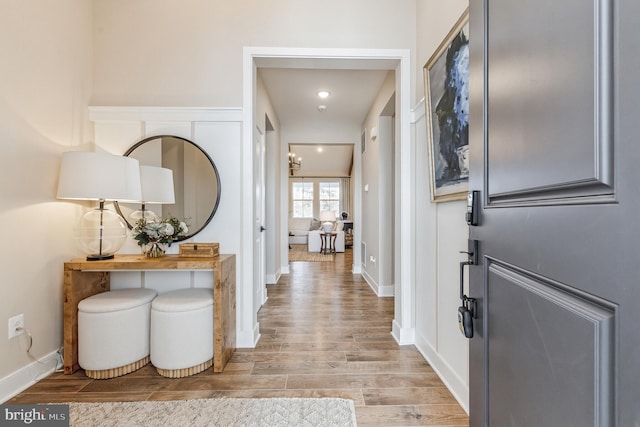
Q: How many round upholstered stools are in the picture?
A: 2